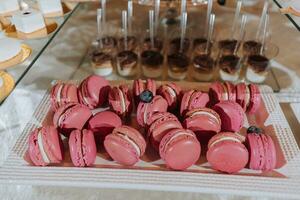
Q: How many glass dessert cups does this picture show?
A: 14